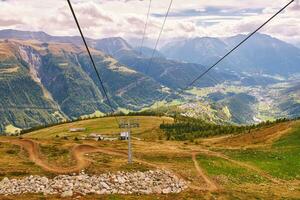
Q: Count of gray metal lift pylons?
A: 1